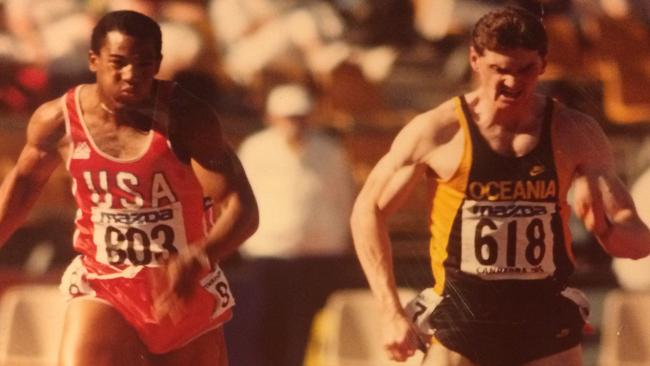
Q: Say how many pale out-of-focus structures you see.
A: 3